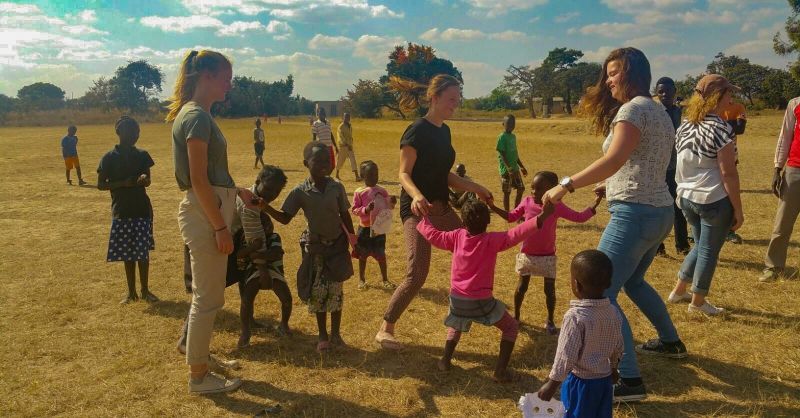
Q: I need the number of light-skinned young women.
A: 4